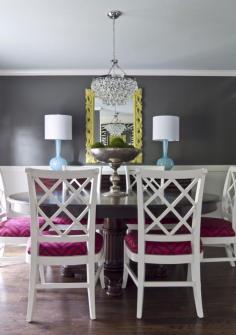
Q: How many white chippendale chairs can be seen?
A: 6